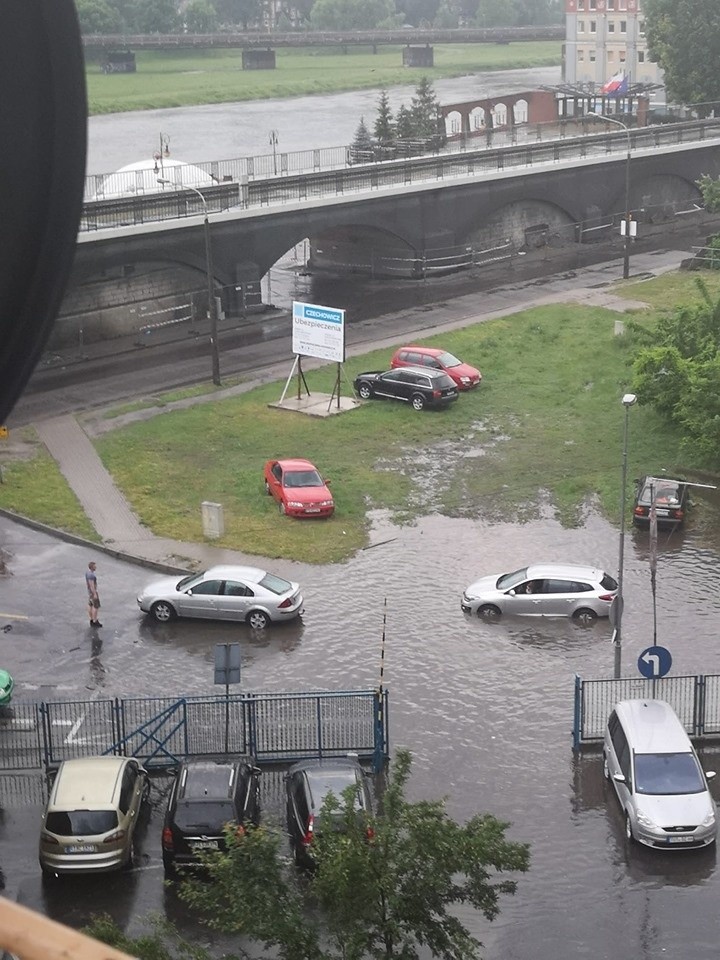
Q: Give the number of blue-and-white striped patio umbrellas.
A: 0